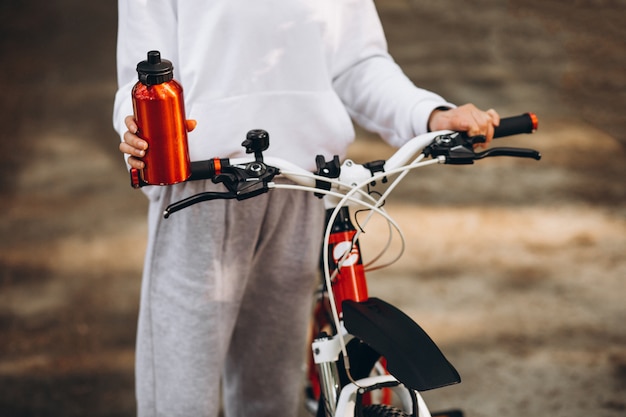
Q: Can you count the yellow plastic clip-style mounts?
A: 0